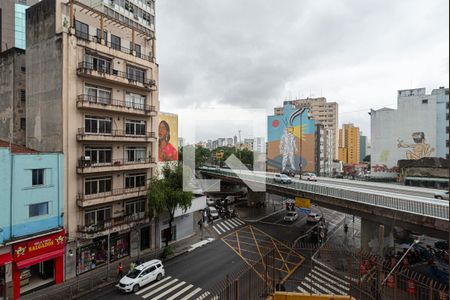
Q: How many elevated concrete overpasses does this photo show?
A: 1